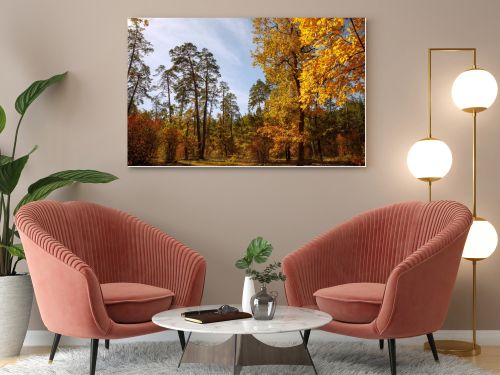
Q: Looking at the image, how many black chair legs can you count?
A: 8